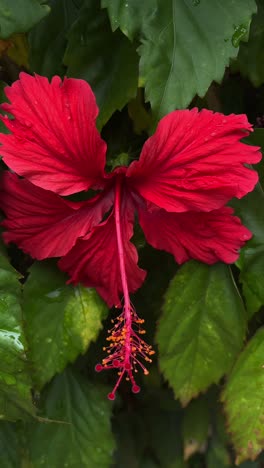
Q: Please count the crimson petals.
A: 5